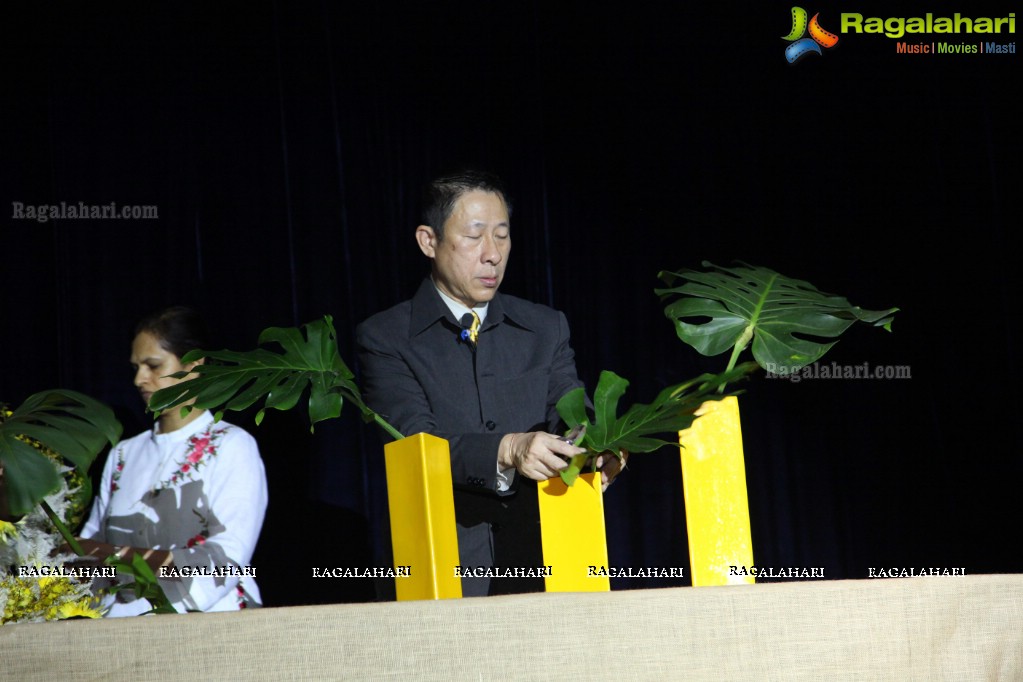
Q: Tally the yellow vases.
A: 3